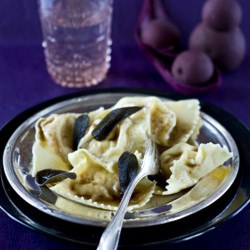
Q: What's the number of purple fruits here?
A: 4